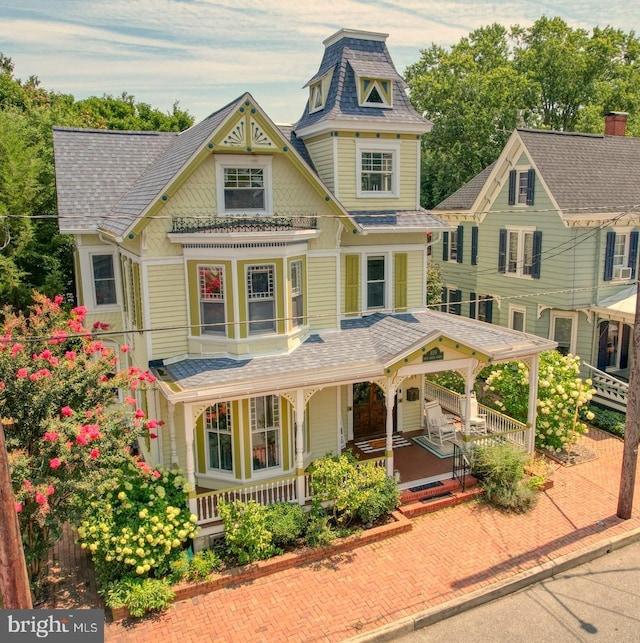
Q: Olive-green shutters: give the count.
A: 2